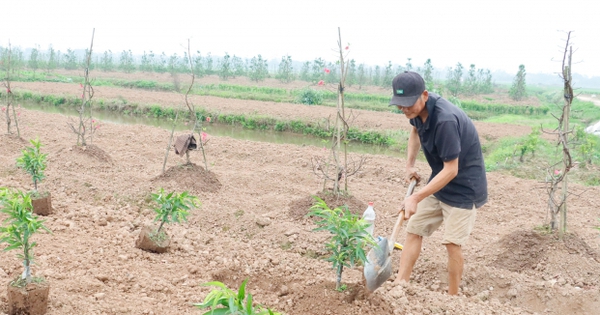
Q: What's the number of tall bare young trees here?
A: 5